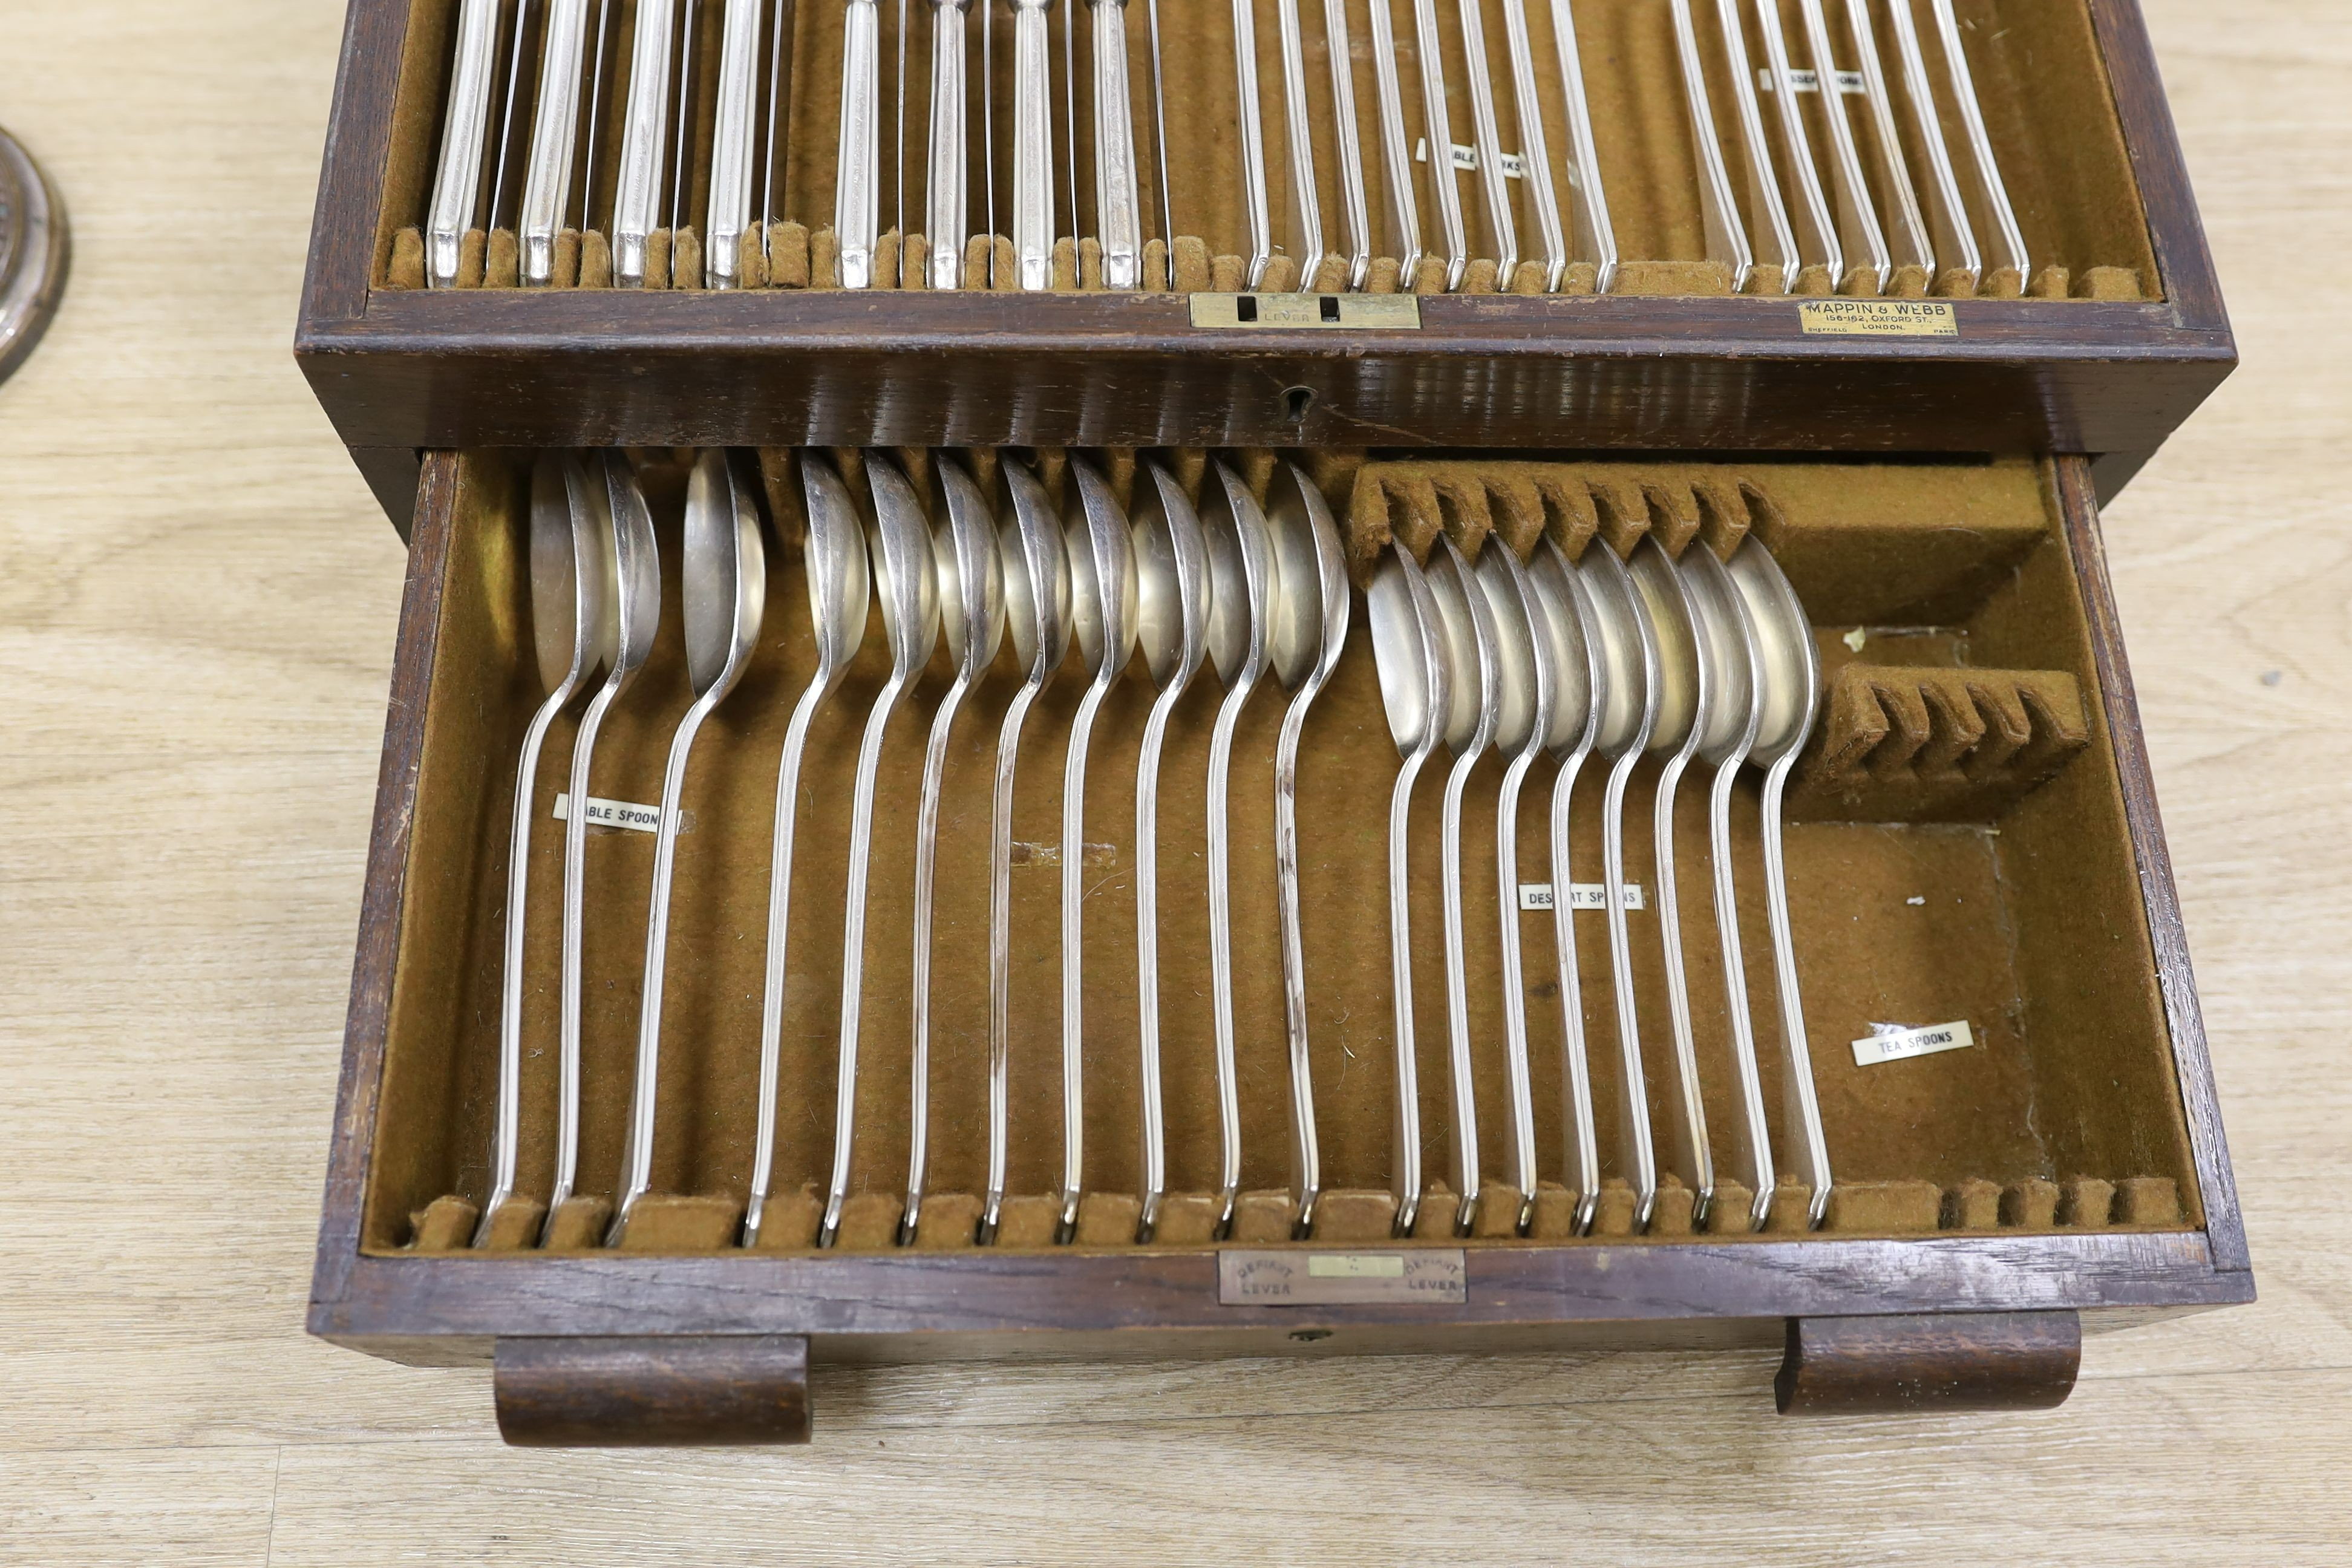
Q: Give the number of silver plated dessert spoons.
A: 8